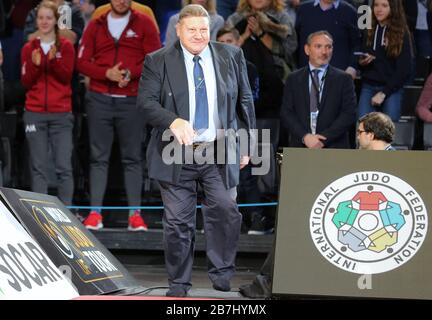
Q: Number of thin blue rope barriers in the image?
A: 1